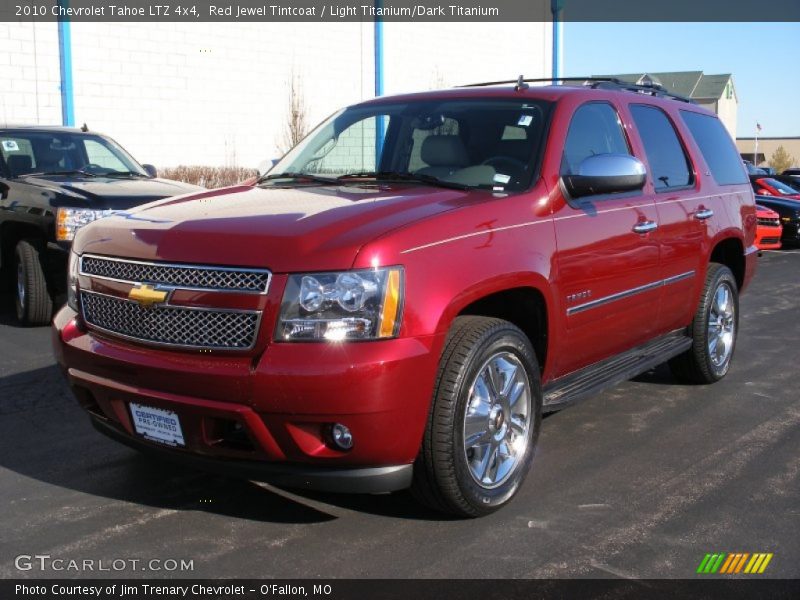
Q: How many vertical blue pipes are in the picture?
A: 3